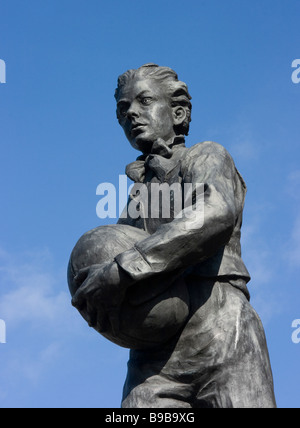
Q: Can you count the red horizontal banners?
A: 0